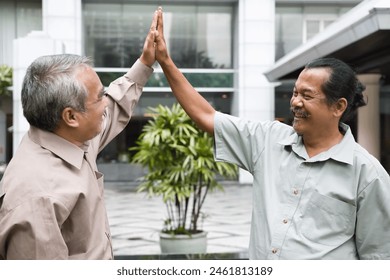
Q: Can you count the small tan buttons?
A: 3